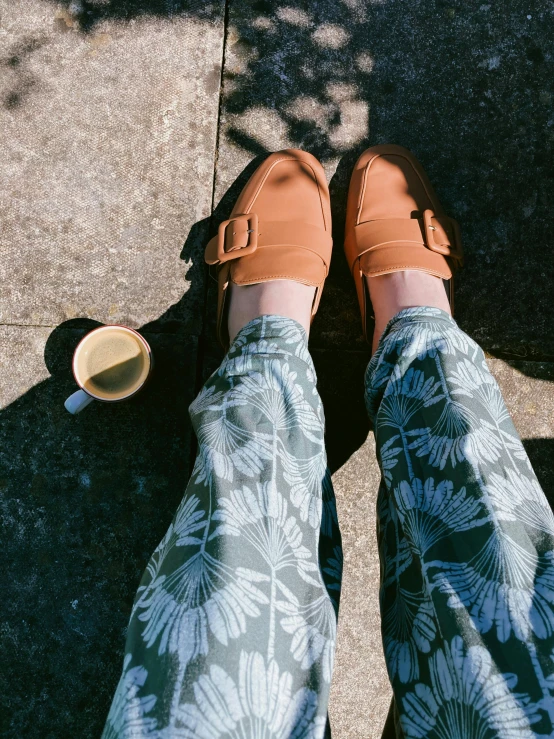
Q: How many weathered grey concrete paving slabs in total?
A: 4